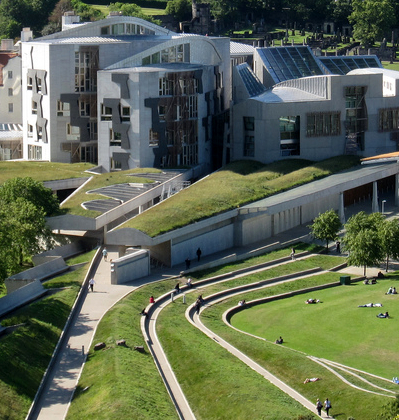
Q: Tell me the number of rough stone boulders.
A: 3